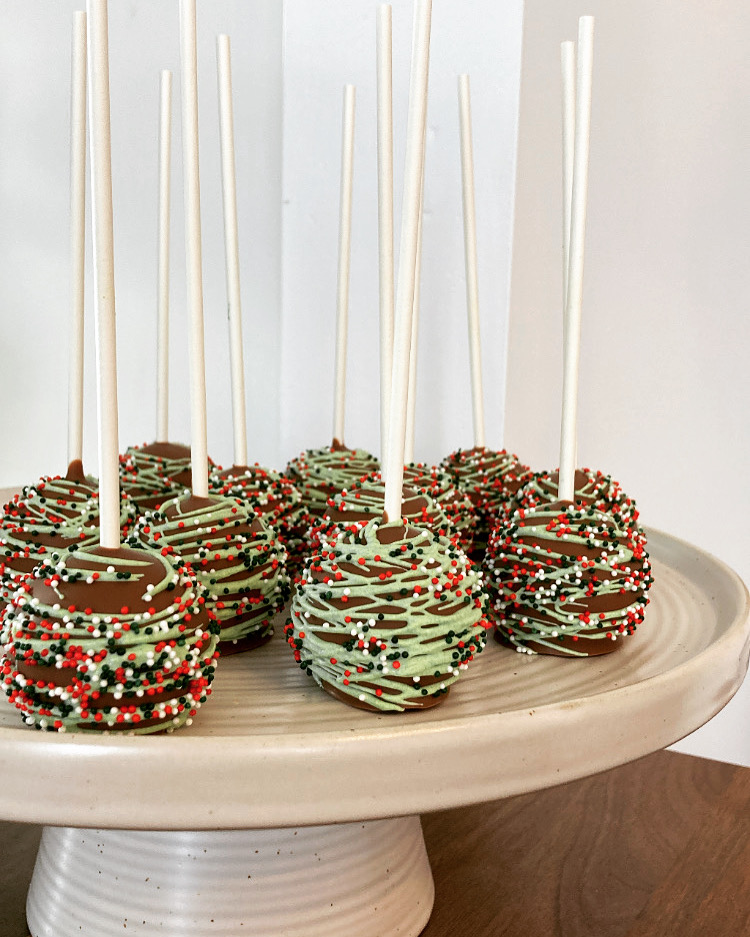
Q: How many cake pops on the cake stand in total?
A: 12